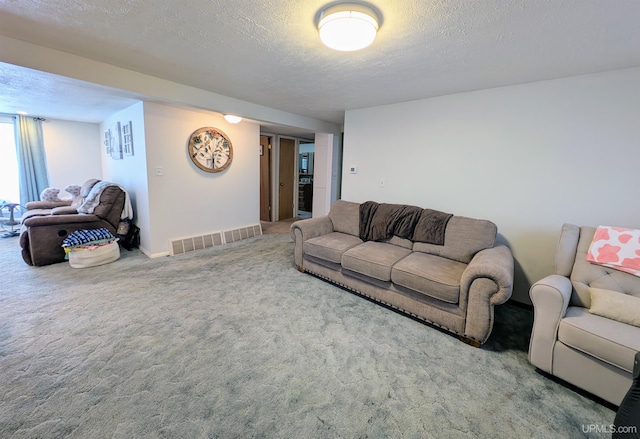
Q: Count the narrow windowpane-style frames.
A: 2